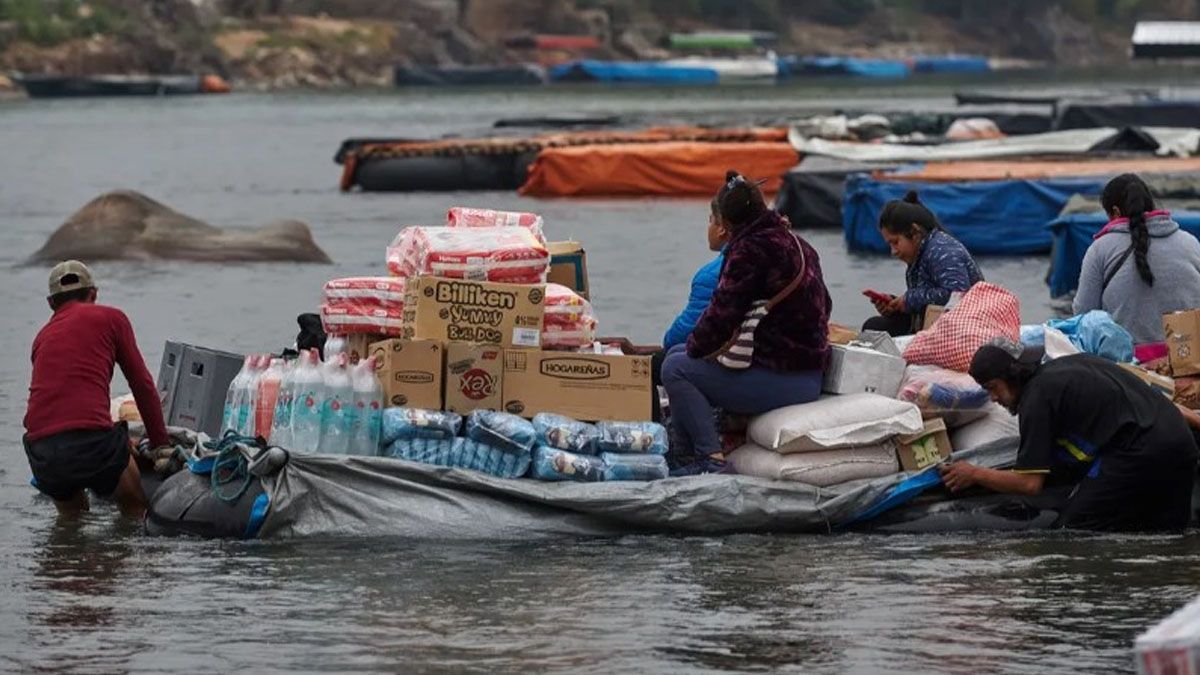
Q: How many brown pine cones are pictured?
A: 0